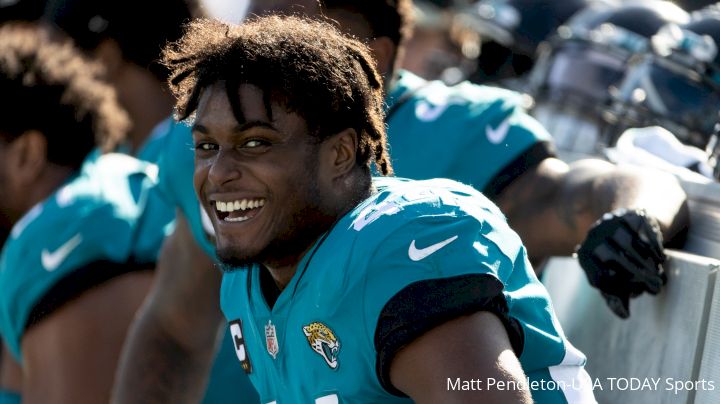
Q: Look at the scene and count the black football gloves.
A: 1